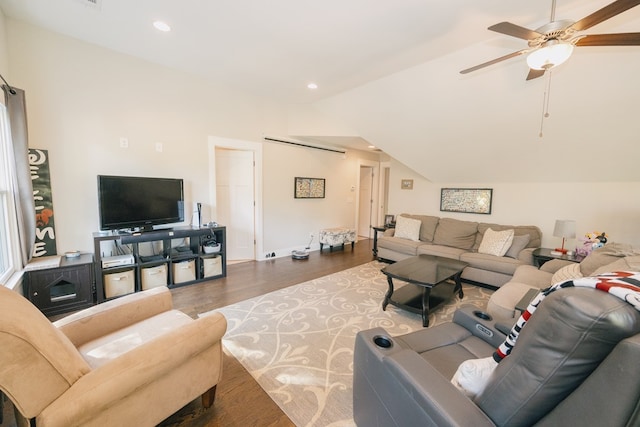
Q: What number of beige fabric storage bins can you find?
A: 4